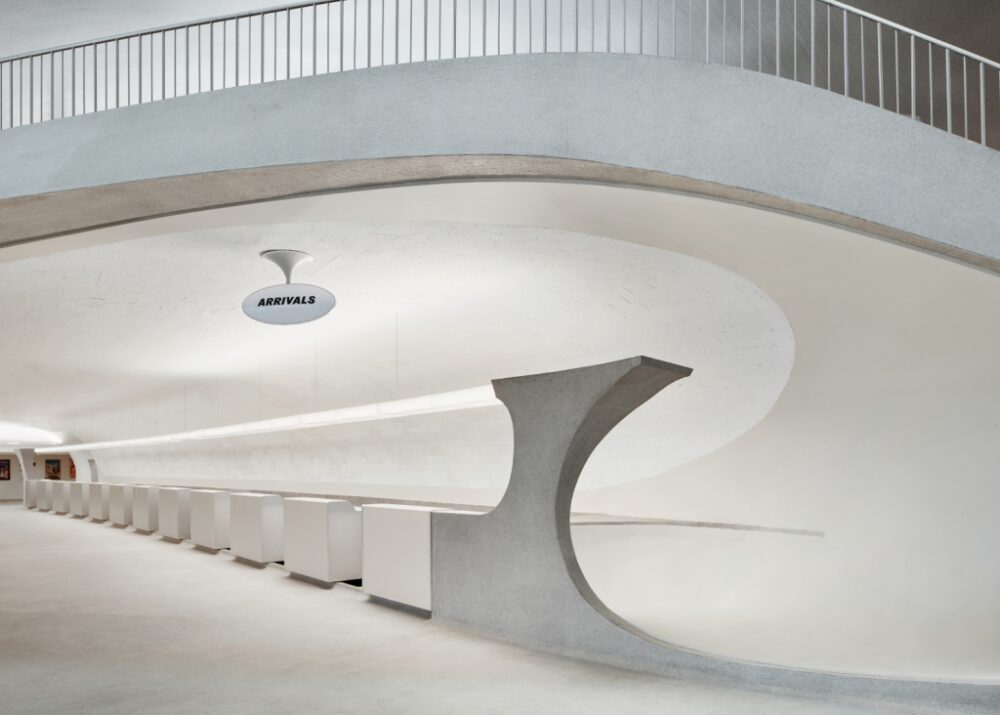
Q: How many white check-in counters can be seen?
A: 12